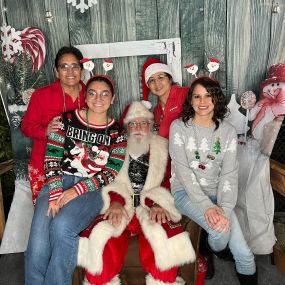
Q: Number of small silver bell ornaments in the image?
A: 2